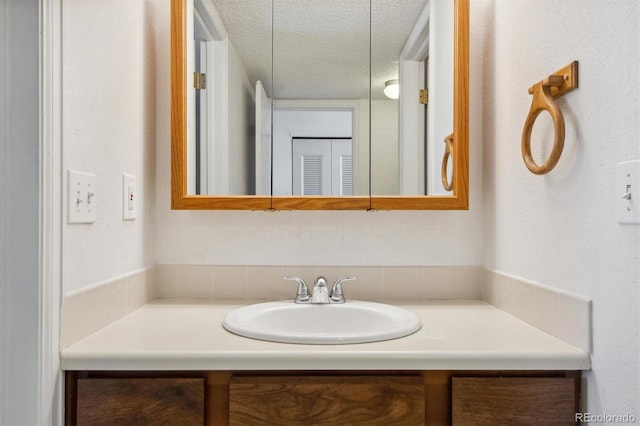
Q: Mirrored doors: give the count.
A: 3